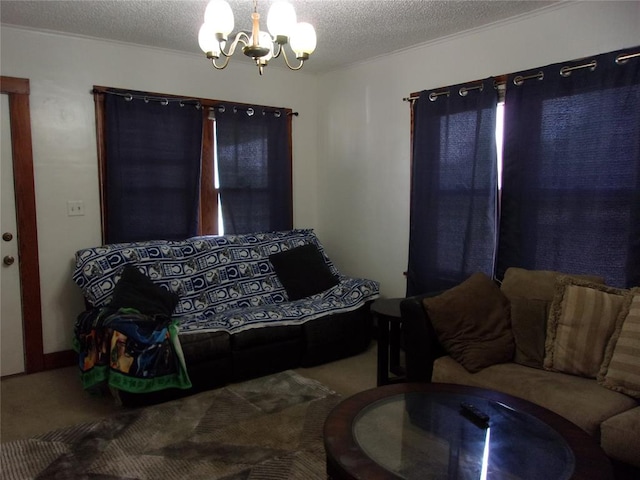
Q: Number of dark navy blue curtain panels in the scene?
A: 4